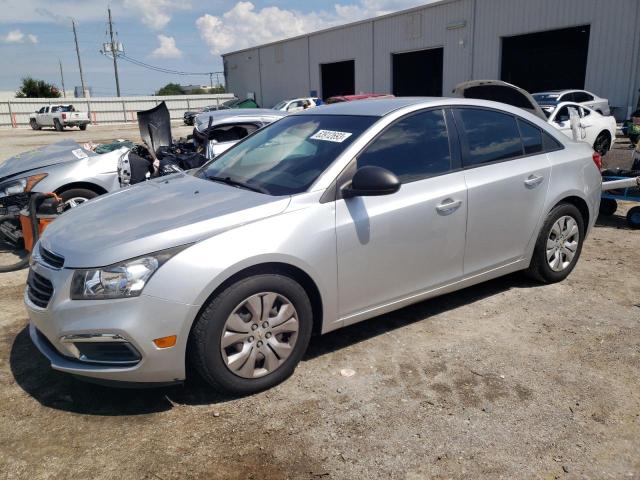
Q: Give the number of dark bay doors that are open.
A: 3